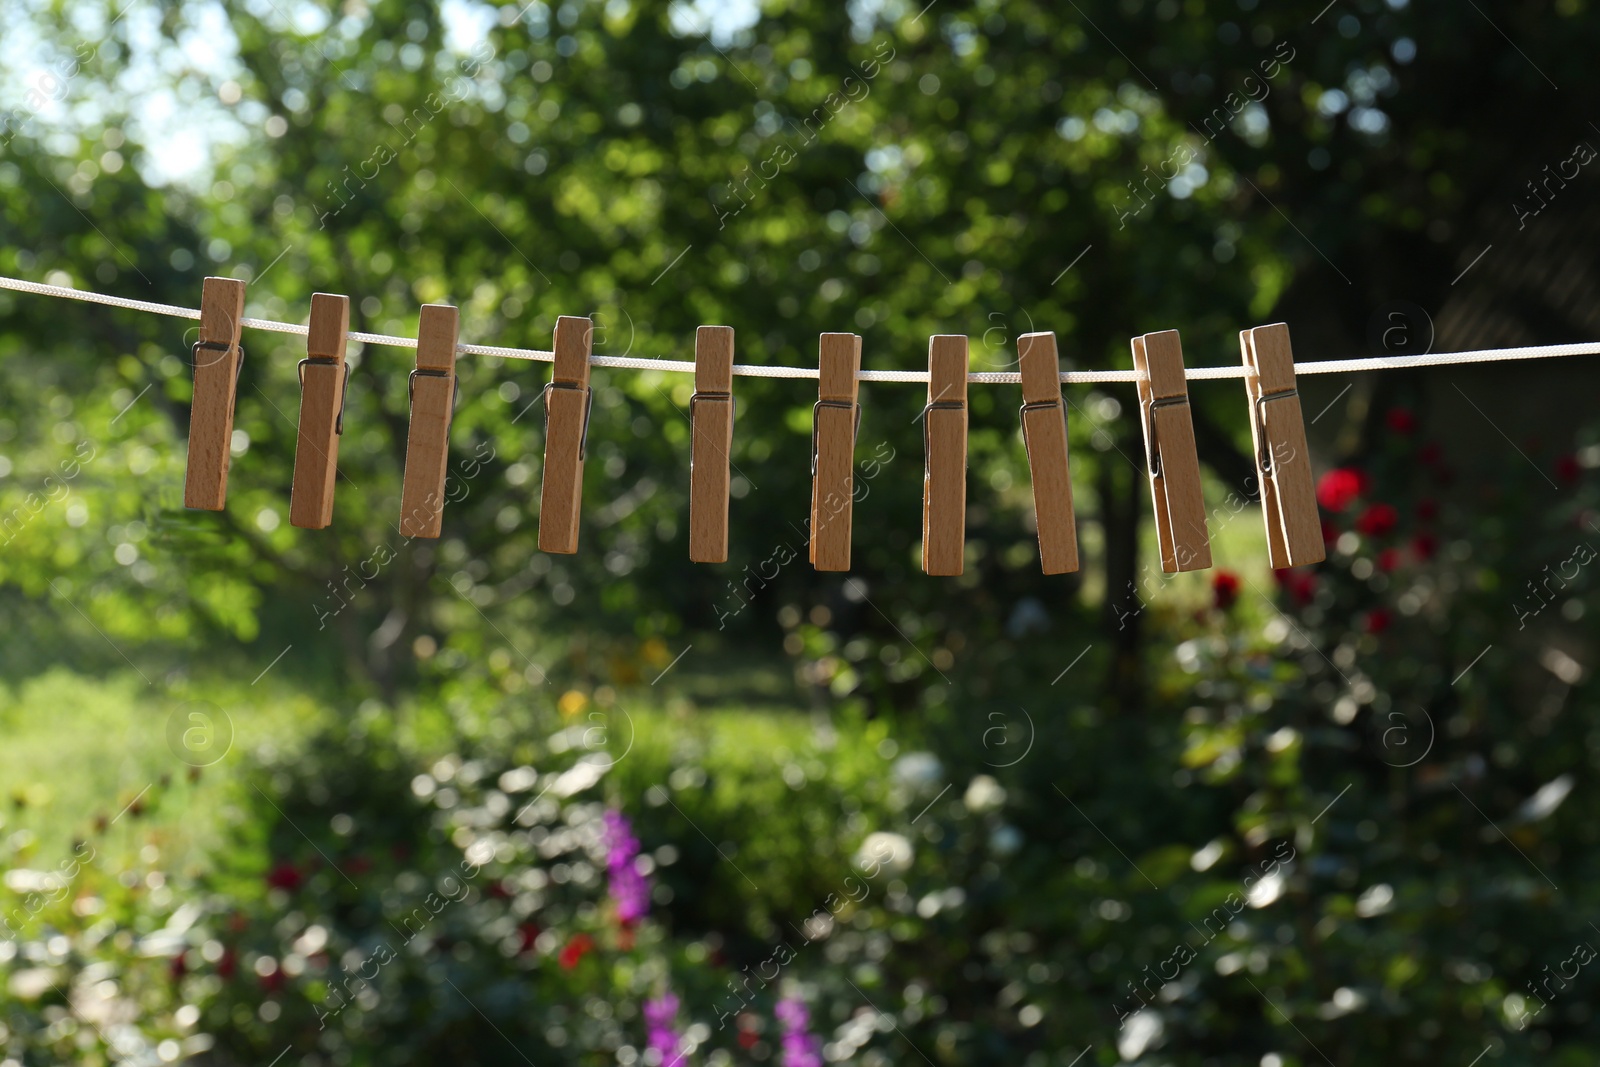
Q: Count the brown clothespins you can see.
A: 10